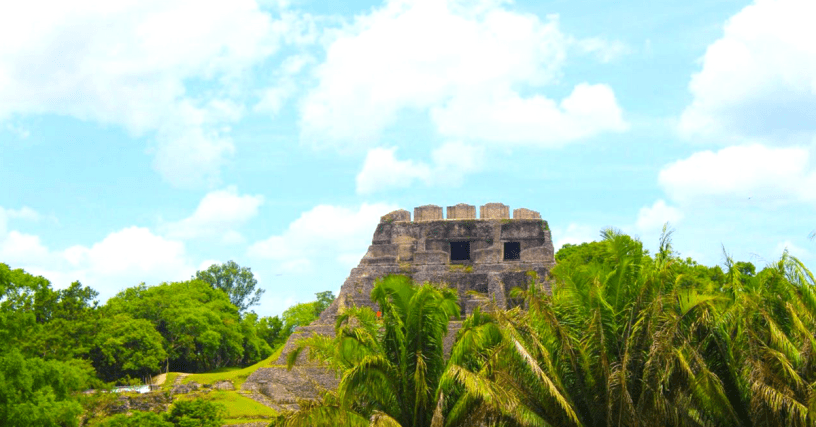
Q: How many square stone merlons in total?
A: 5